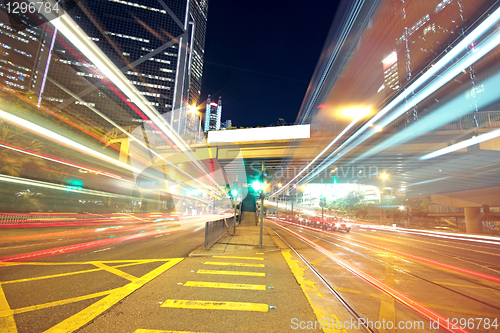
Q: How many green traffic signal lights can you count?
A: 2